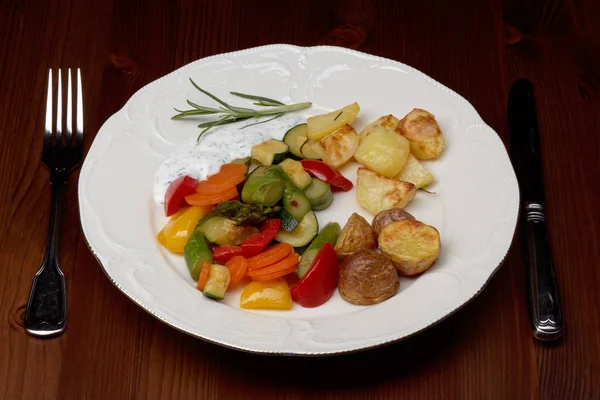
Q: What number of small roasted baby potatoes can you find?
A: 4